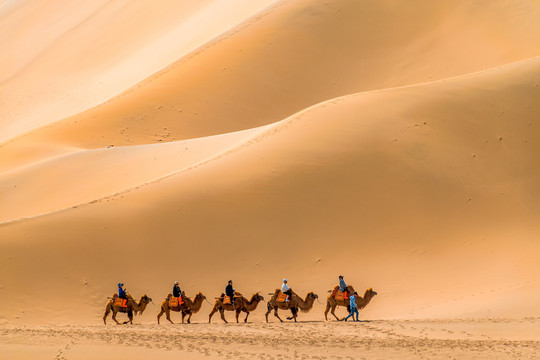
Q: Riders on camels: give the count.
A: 5